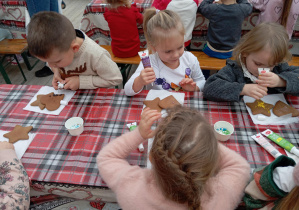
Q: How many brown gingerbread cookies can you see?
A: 7